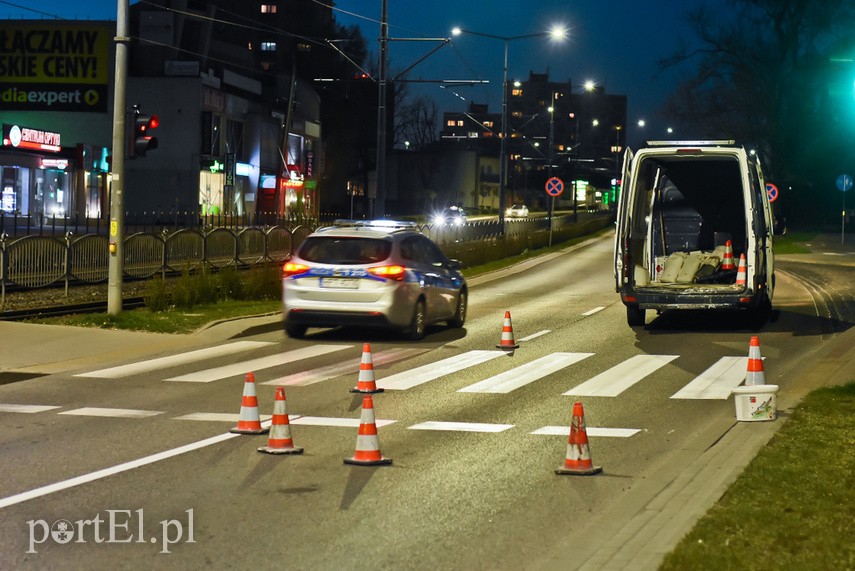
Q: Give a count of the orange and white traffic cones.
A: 9